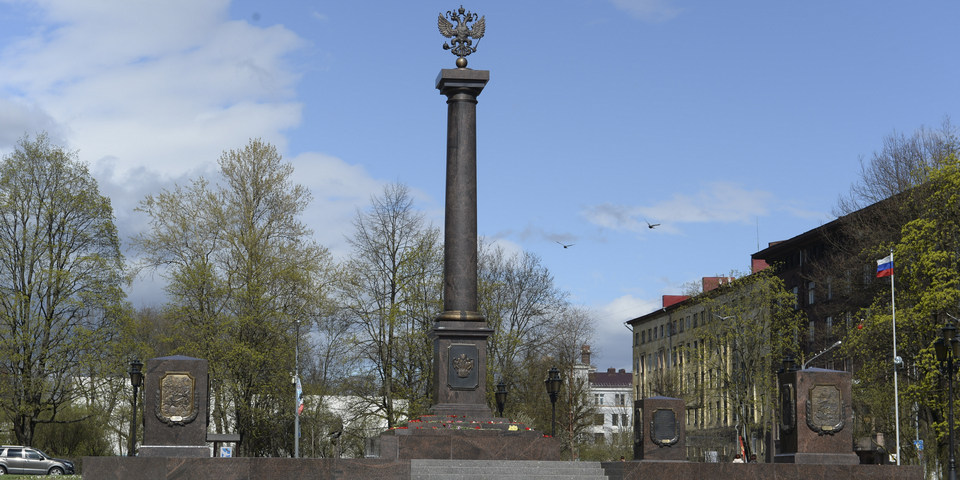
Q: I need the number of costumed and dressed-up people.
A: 0